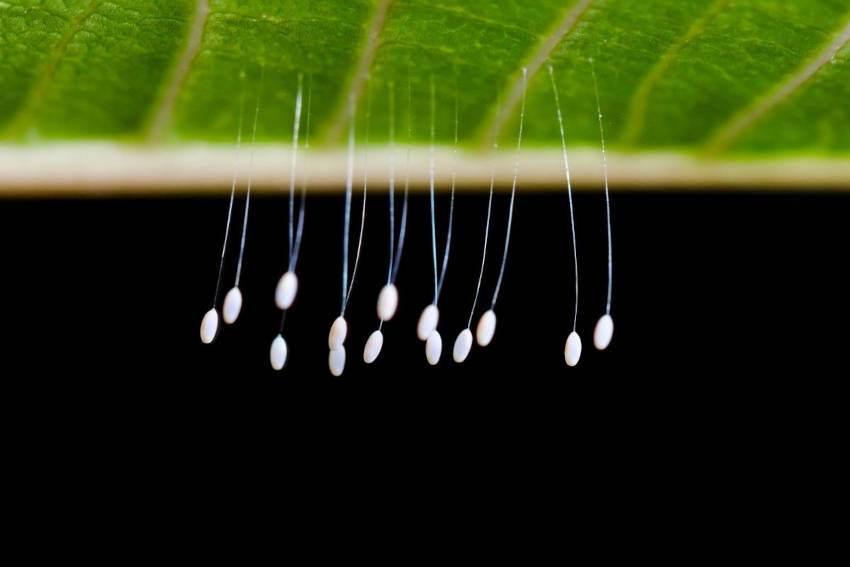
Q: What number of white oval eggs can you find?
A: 14